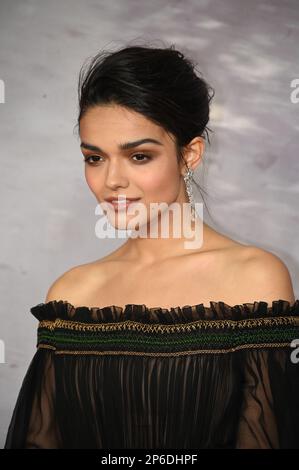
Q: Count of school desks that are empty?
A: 0